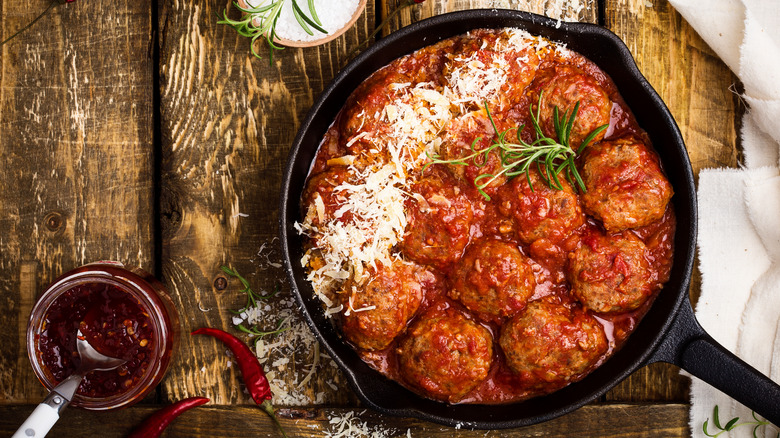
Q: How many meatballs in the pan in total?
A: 13